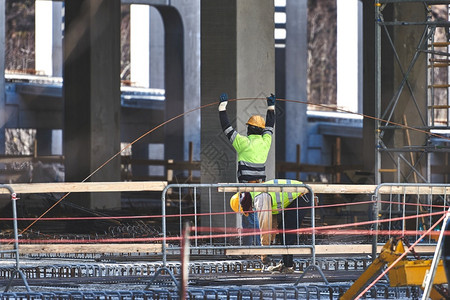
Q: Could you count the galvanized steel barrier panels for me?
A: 3